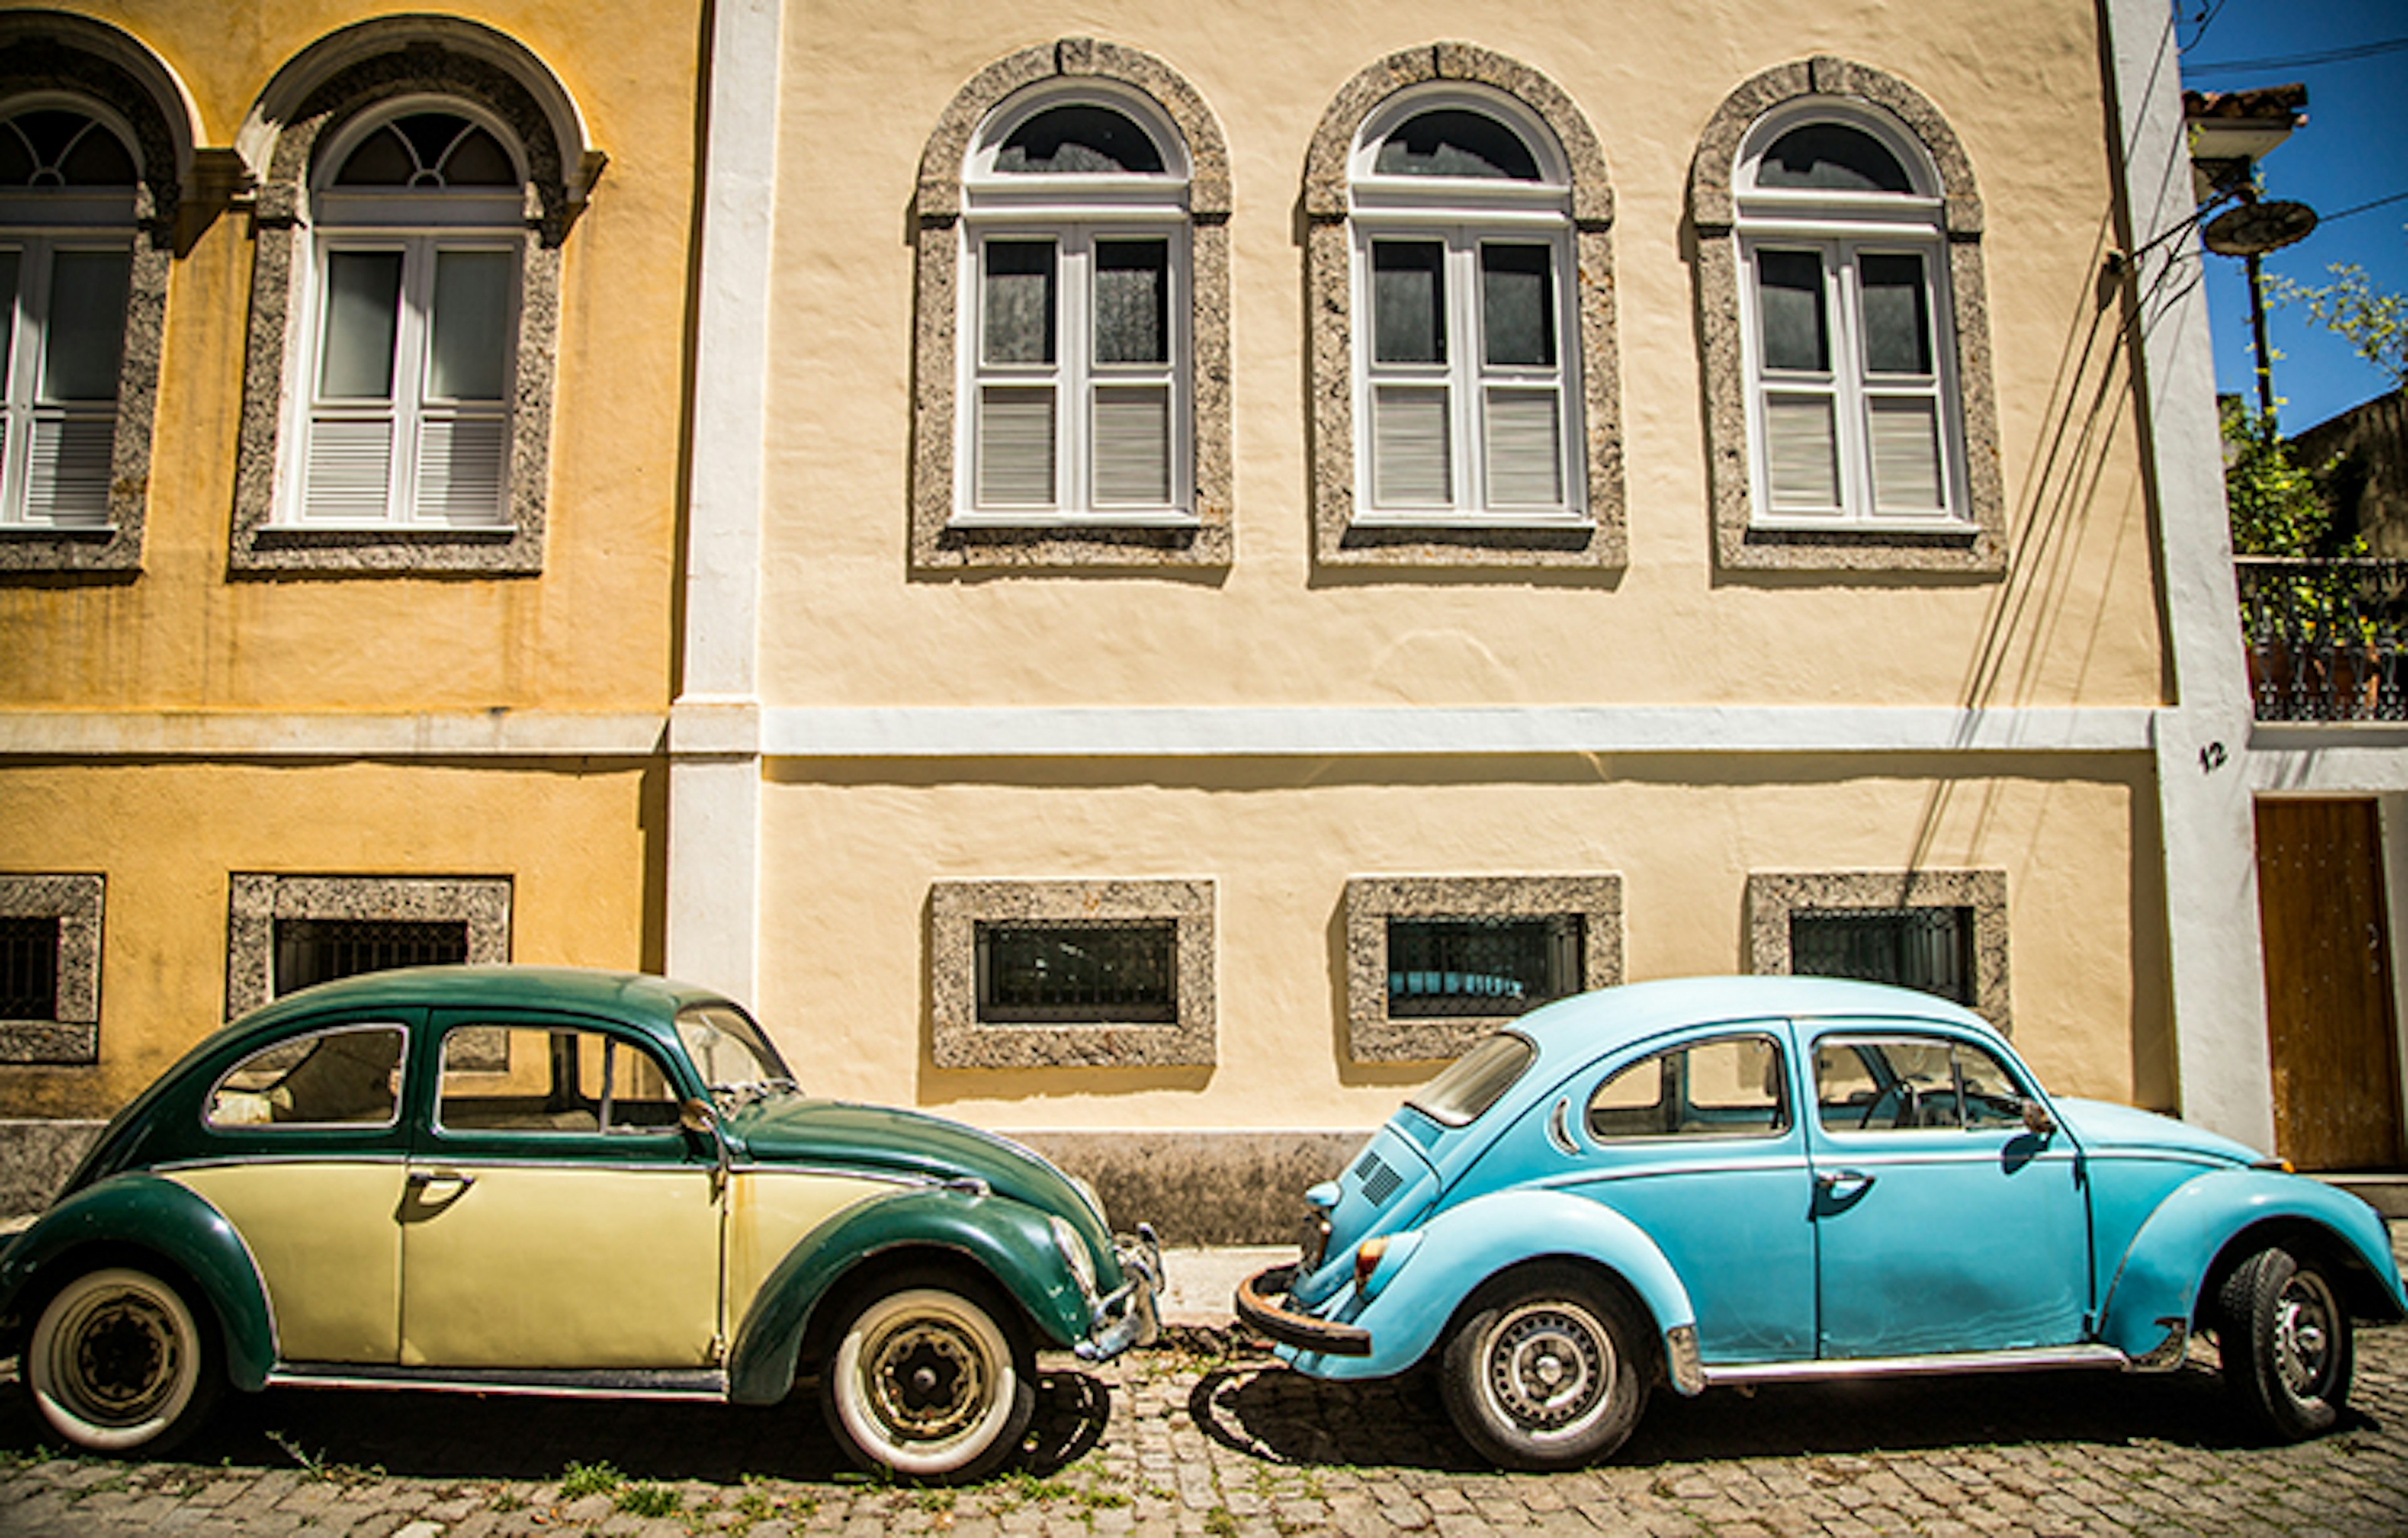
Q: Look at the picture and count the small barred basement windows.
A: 5